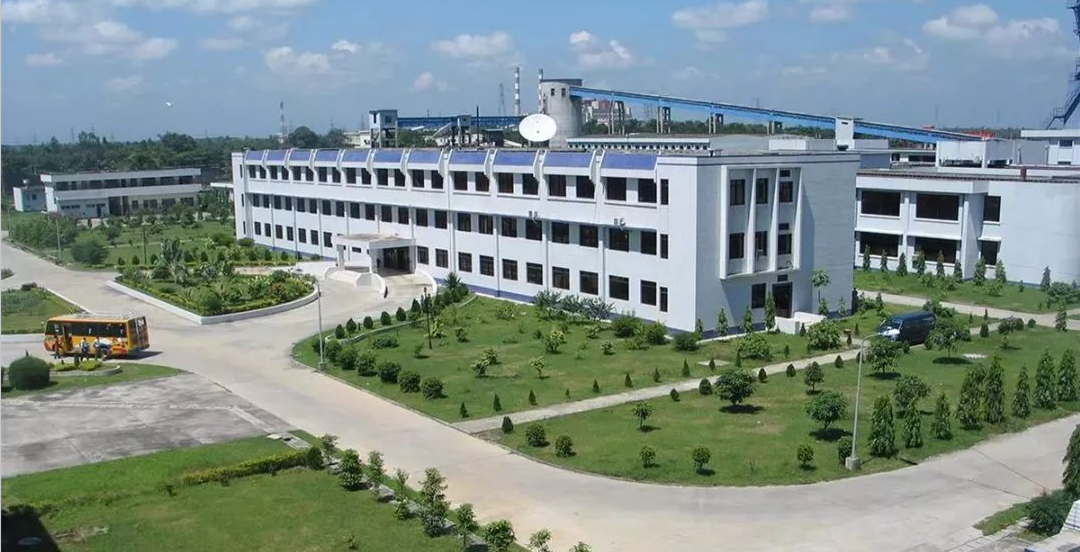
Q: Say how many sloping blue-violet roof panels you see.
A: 11